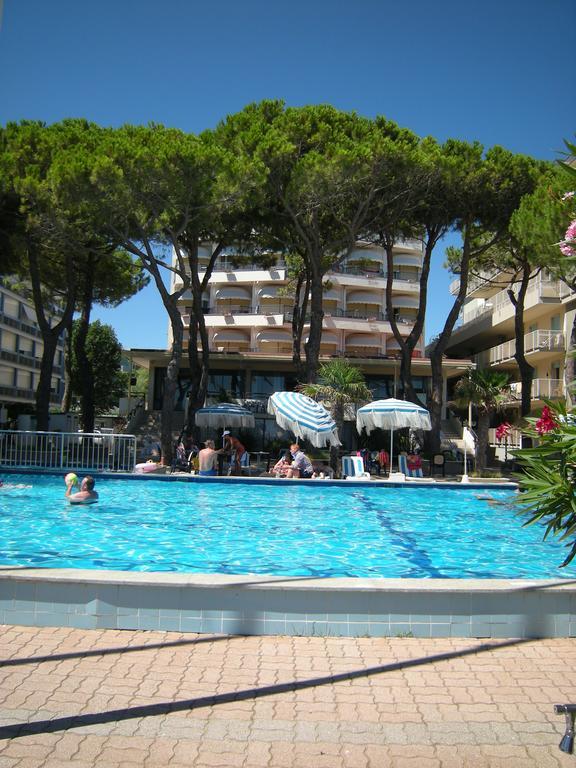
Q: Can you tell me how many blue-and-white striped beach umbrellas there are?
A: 3